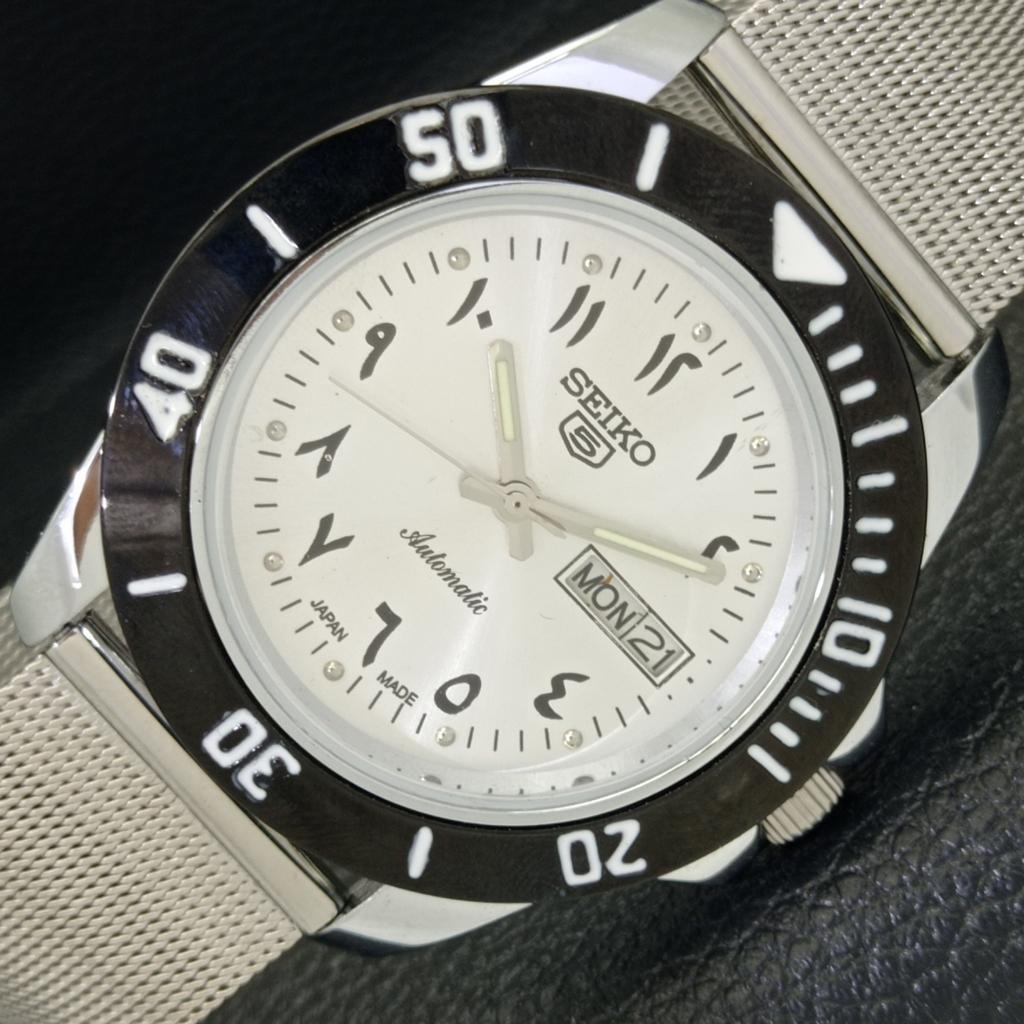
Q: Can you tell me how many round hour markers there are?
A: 11